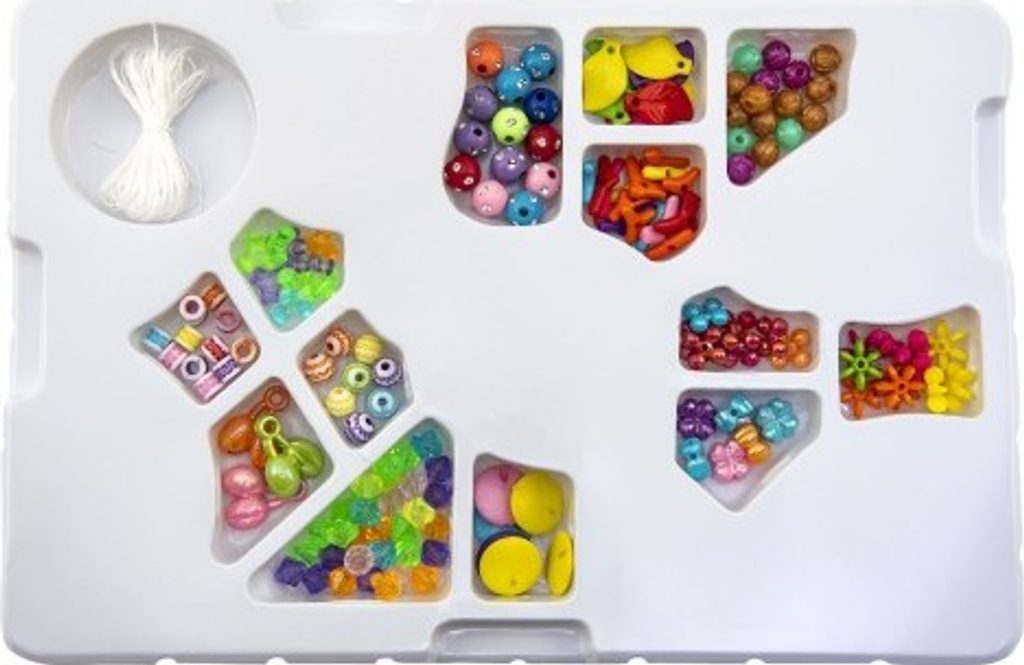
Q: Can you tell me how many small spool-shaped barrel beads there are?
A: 11